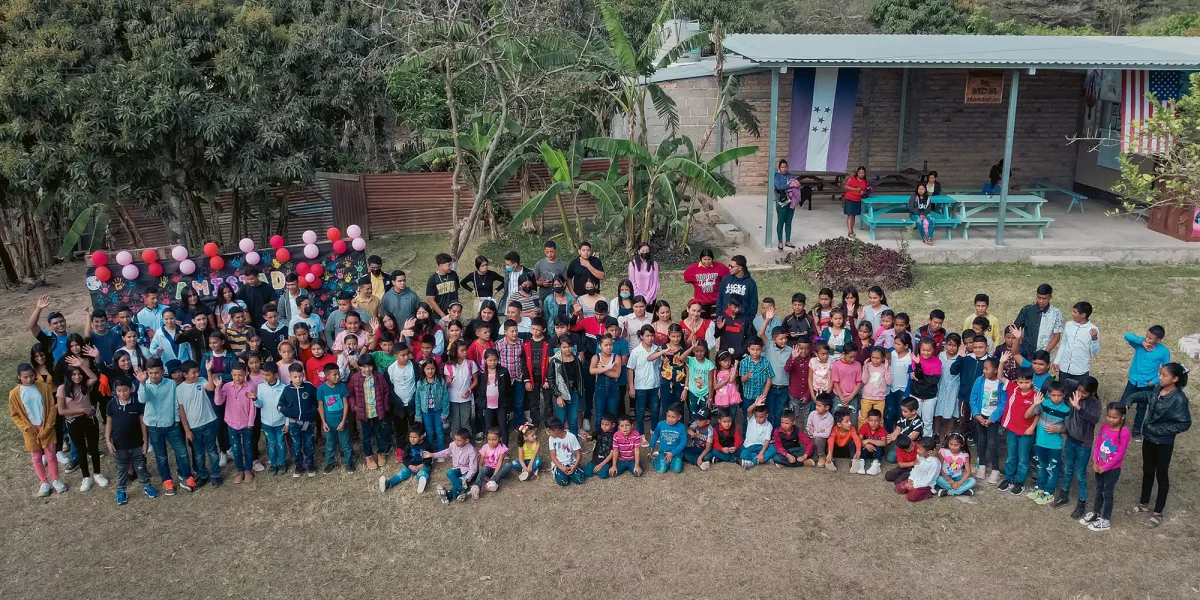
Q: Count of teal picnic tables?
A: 2